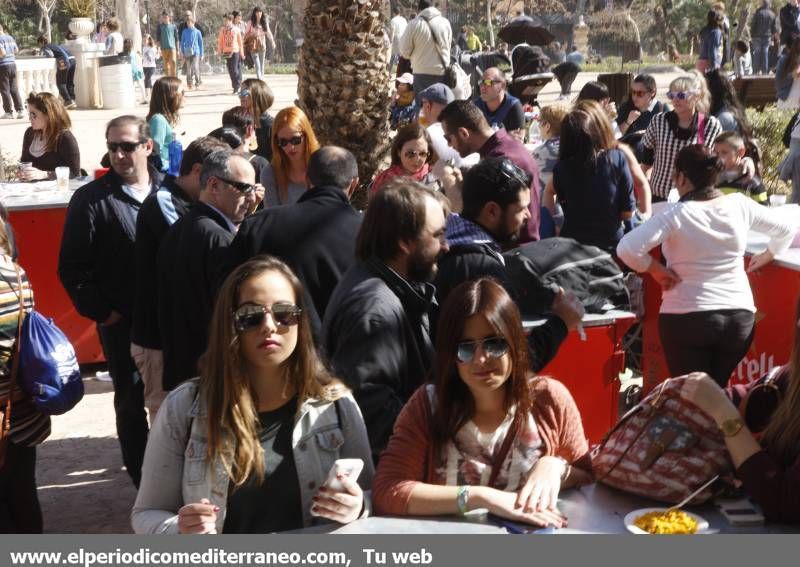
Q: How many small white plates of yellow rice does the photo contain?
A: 1